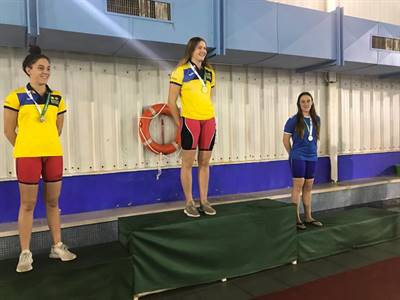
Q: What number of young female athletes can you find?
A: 3